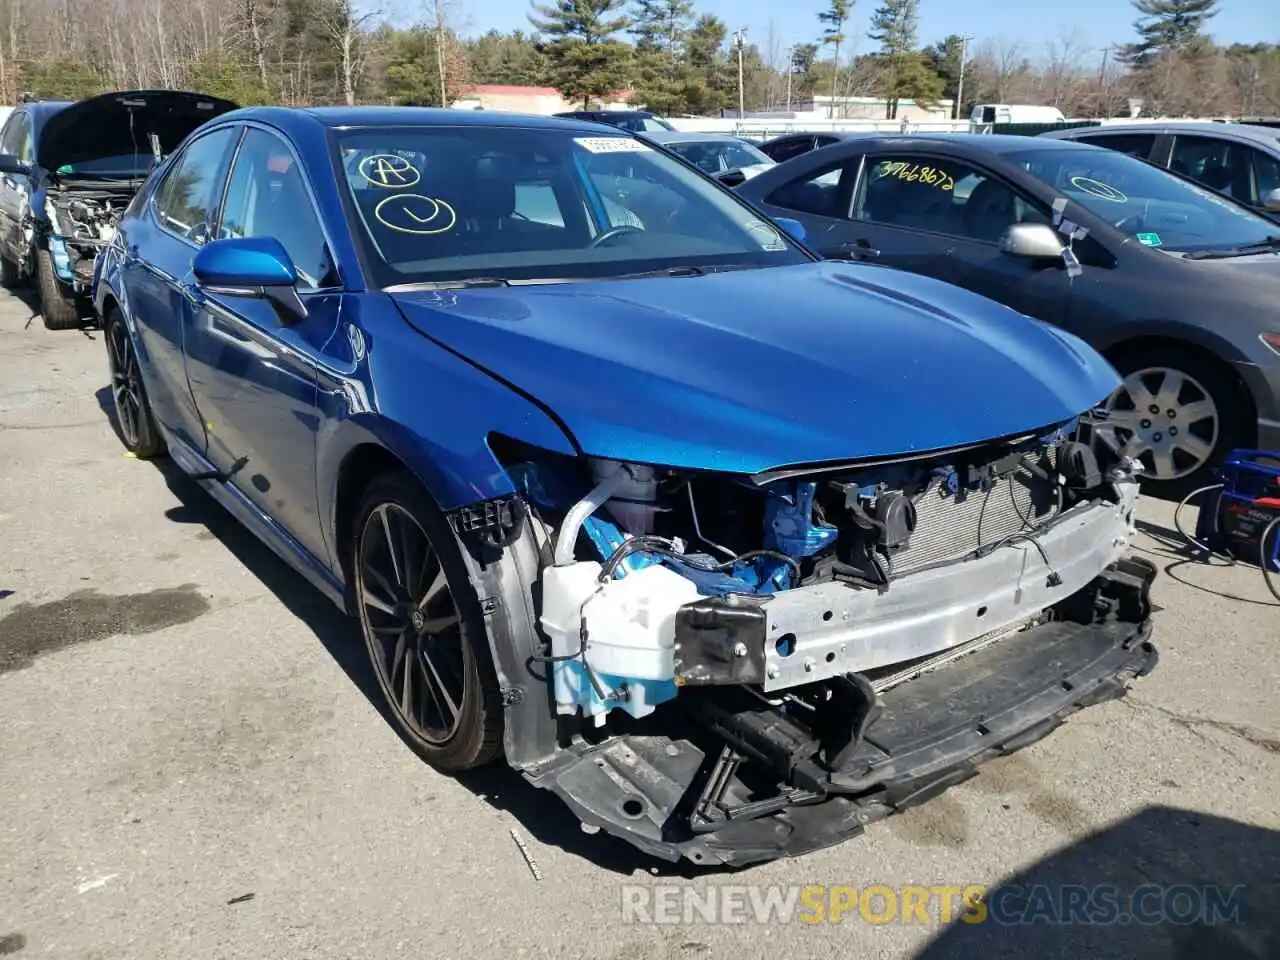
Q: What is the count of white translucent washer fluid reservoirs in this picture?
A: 1